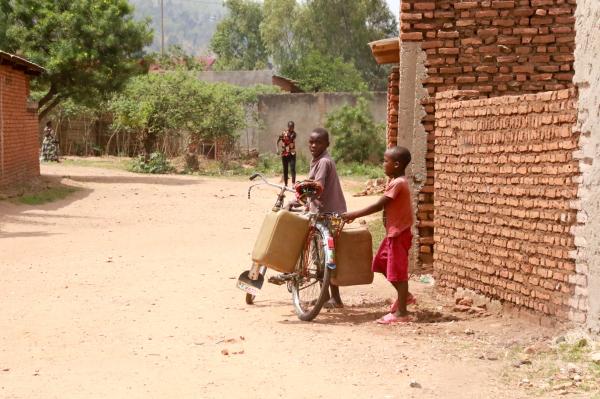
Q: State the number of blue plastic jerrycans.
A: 0